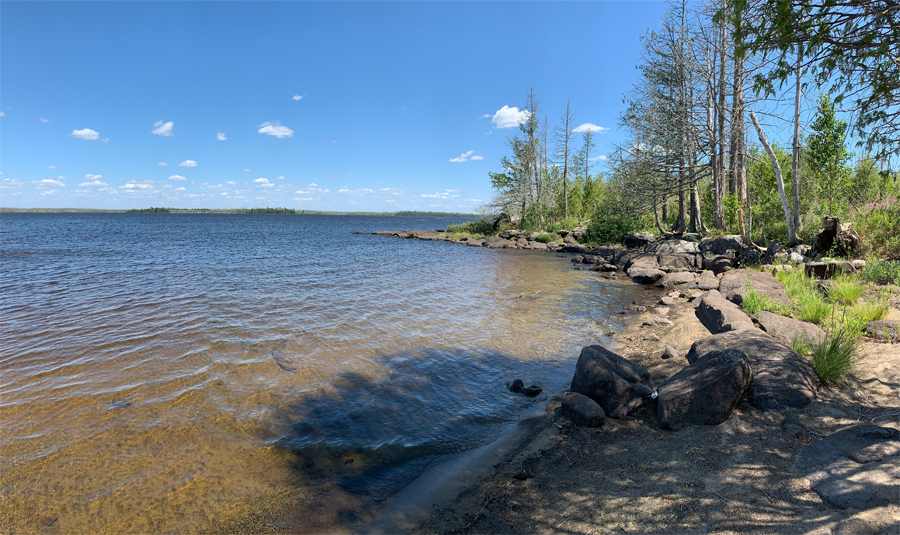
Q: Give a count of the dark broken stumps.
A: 1